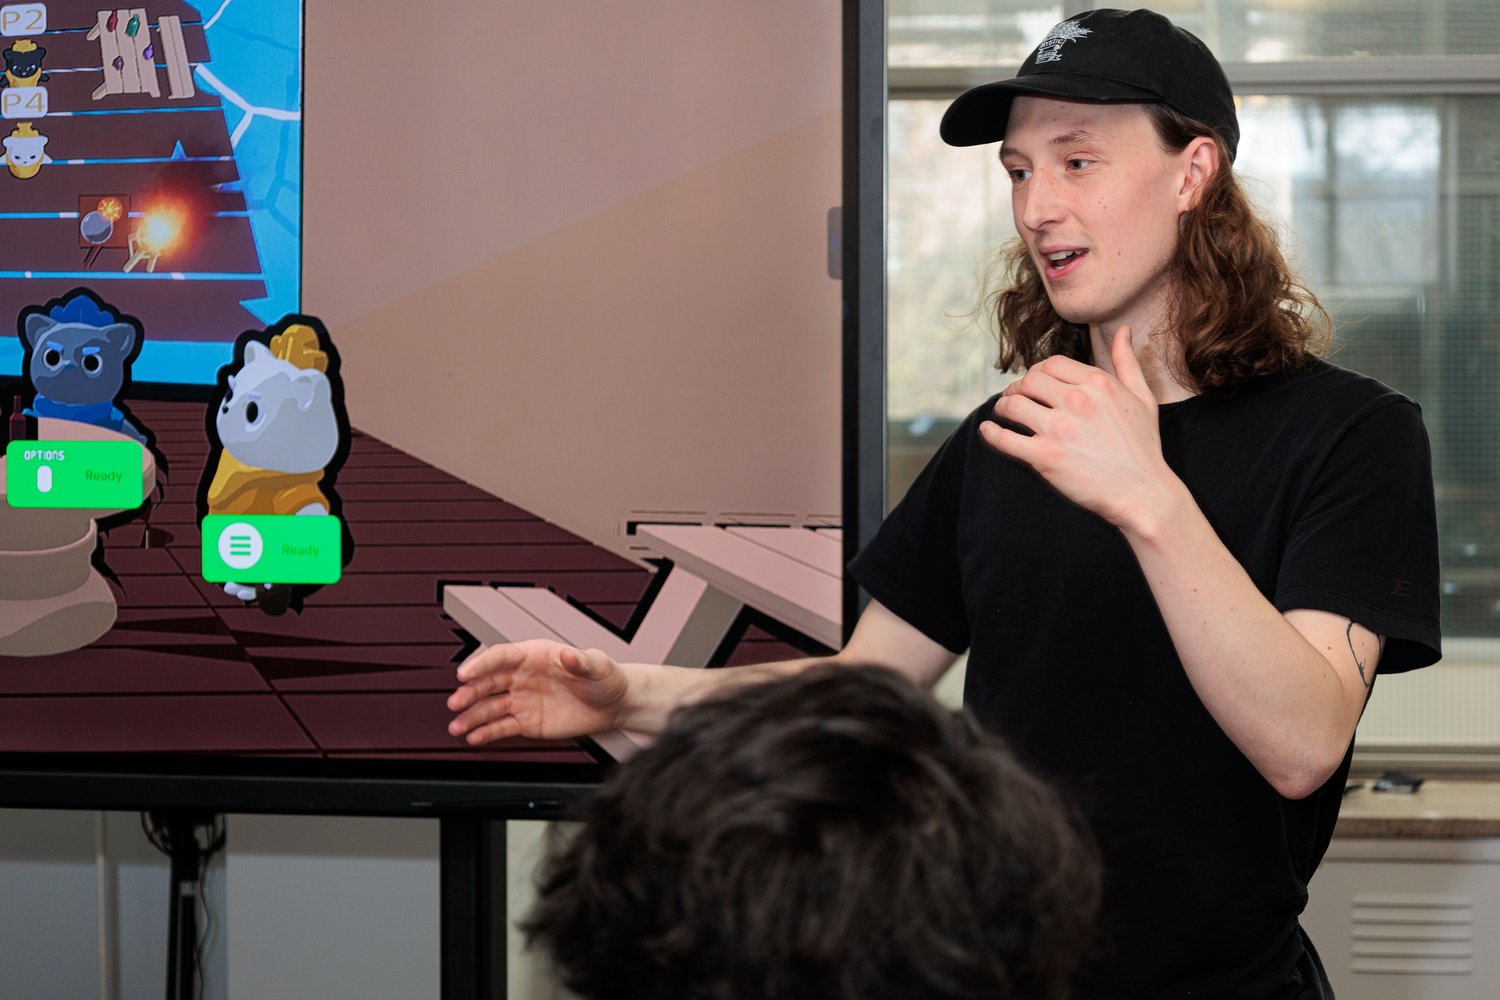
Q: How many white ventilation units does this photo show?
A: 1